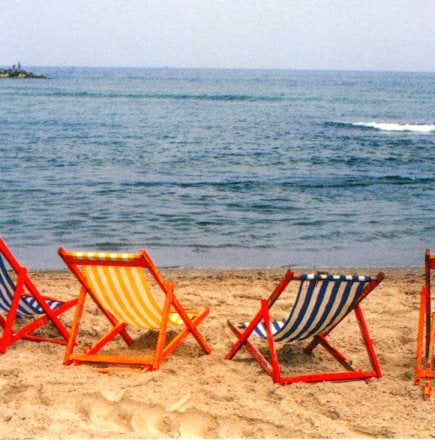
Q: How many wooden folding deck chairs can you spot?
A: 4